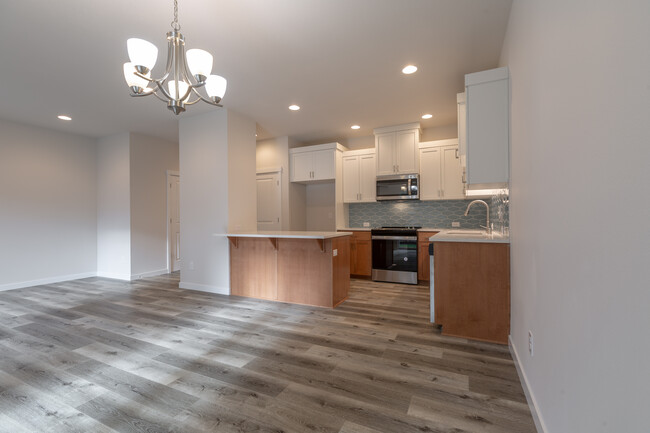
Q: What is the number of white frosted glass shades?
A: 5